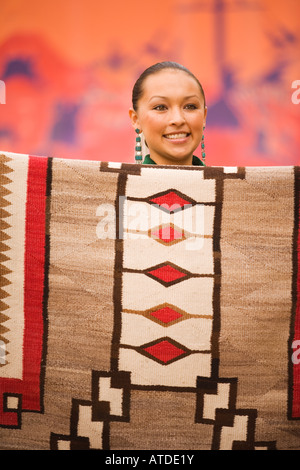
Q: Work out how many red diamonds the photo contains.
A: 5